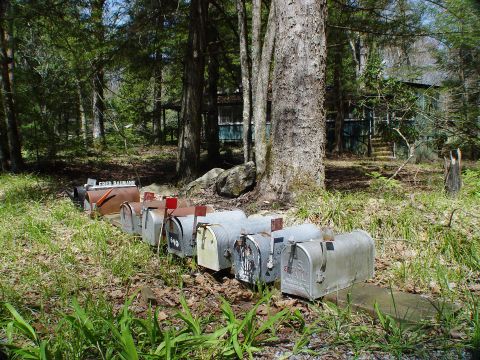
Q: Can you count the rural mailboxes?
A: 8